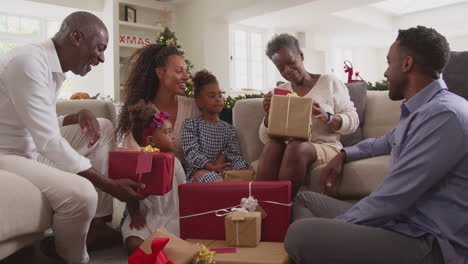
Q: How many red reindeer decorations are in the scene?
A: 1